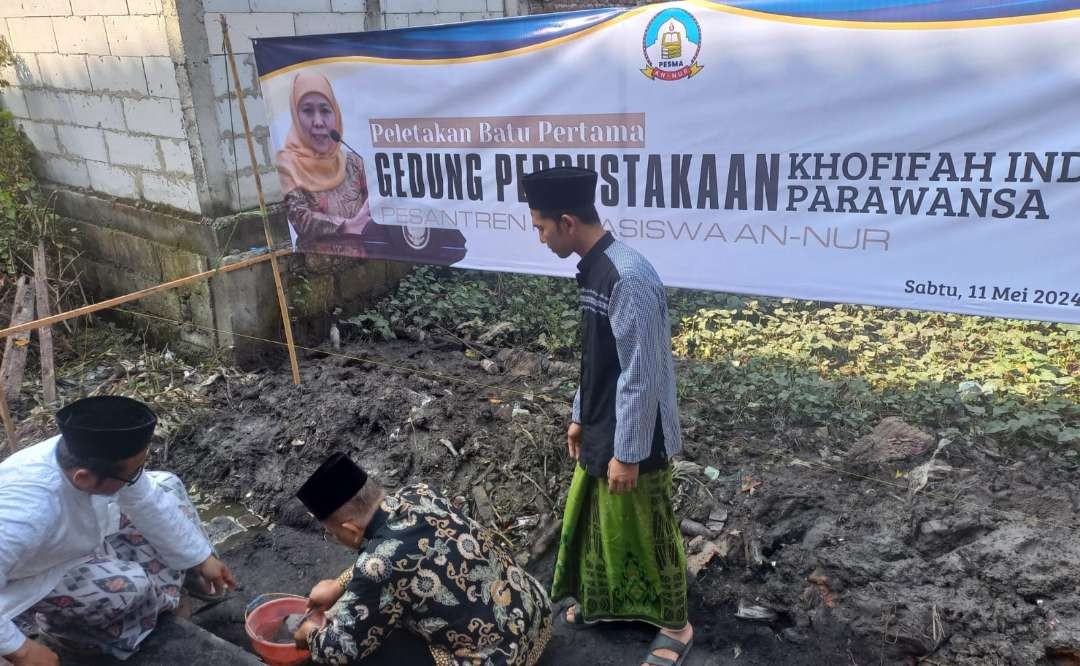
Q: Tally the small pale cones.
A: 0